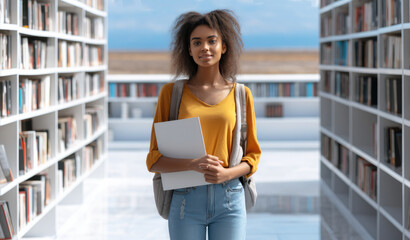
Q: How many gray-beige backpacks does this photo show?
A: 1